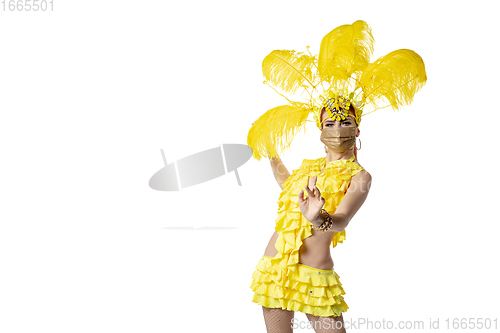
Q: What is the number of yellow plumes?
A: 4